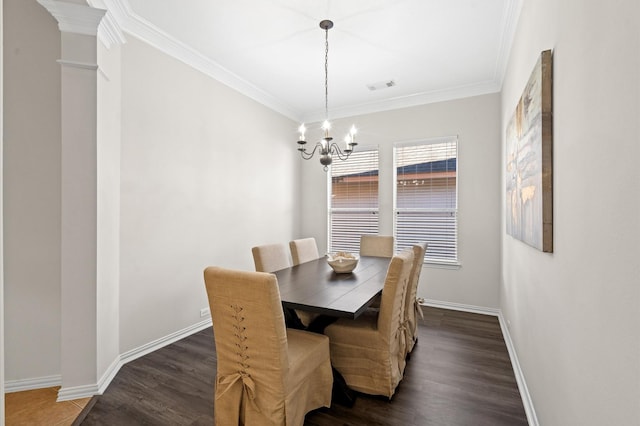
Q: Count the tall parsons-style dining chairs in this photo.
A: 6